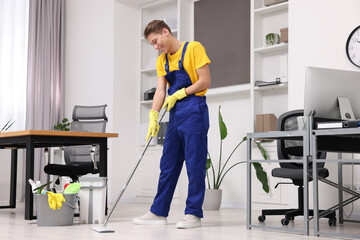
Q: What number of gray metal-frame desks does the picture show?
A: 2